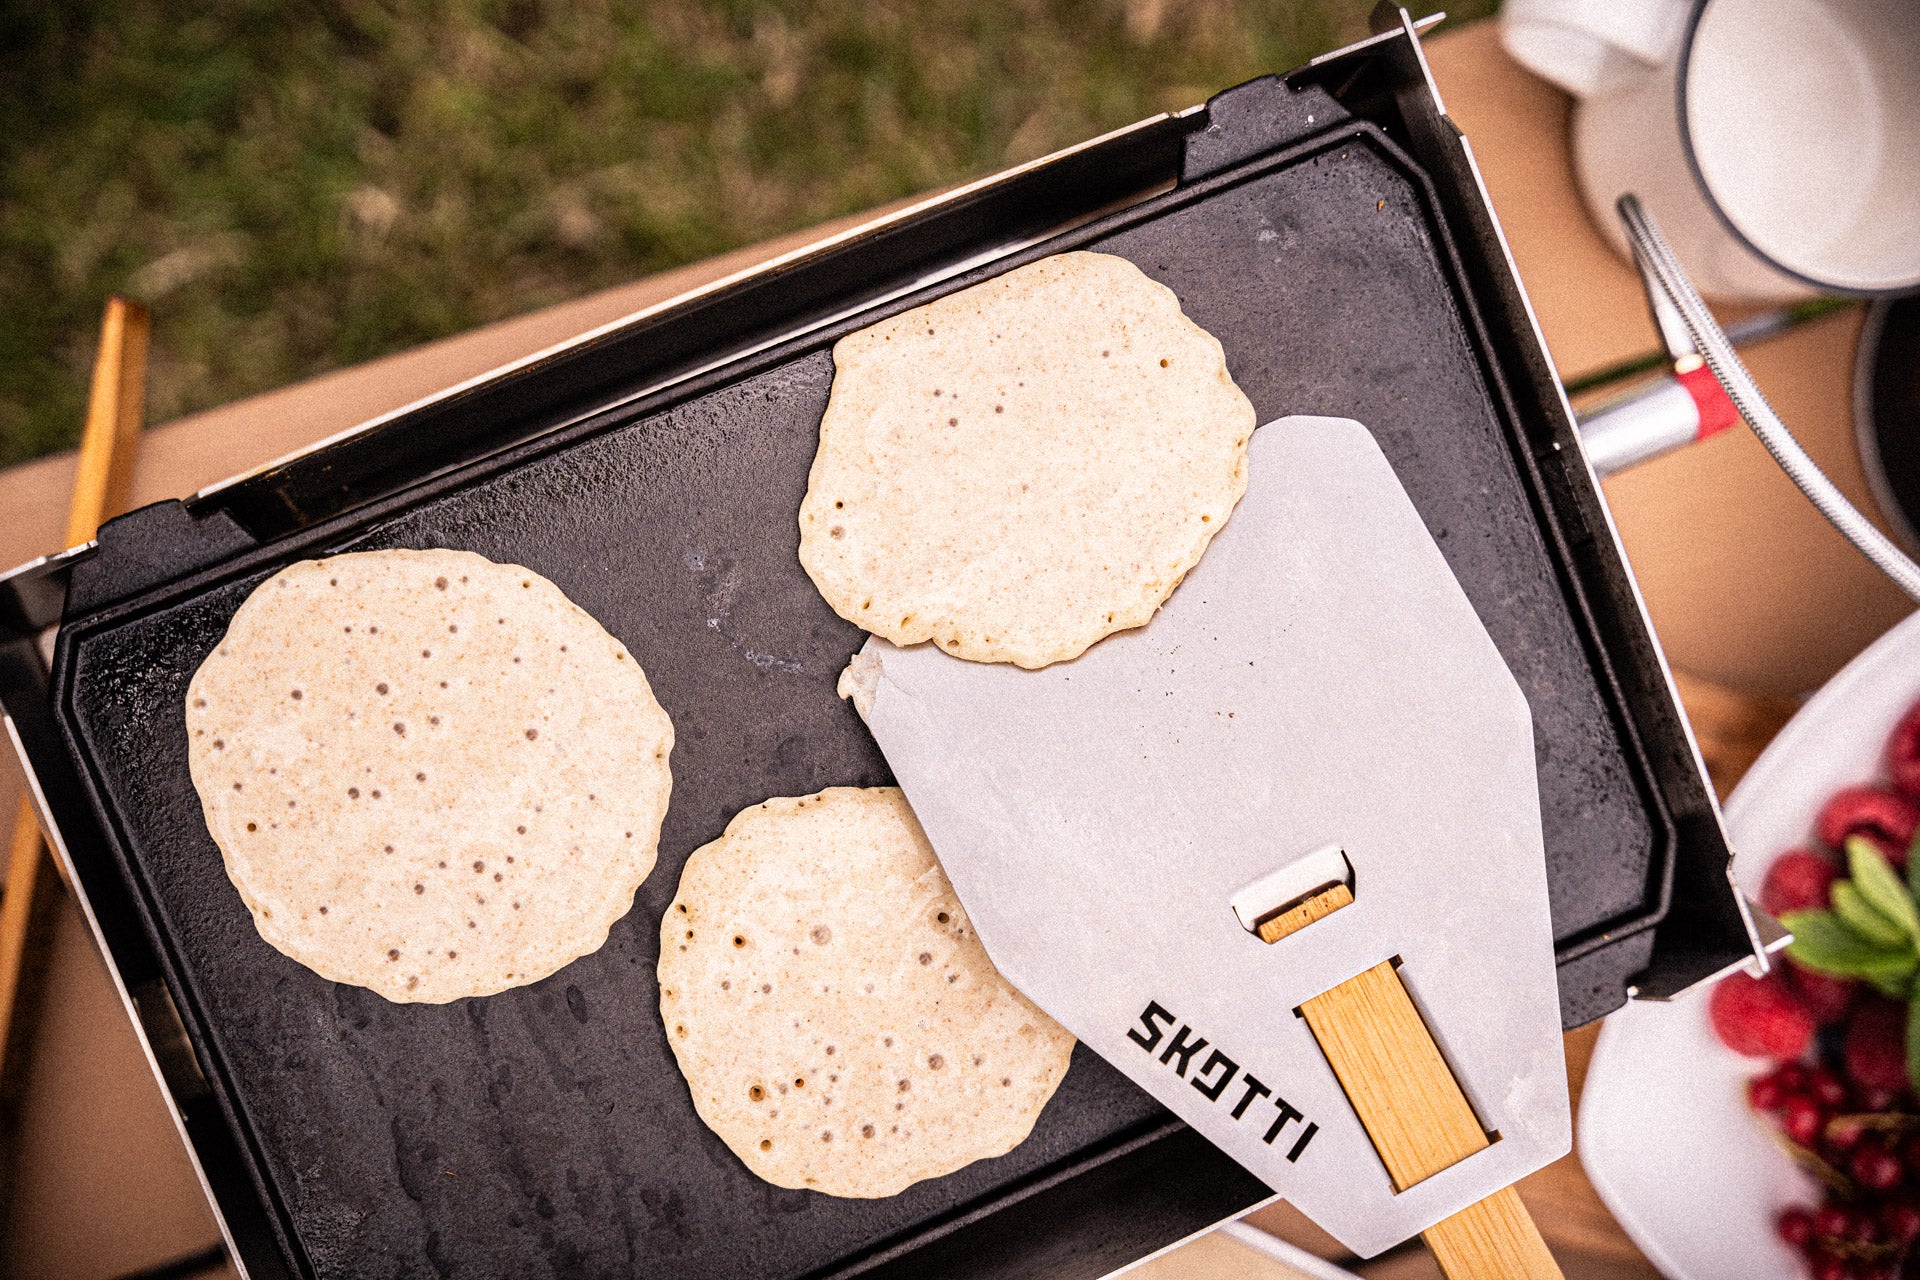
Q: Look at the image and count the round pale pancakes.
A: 3